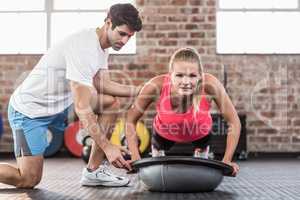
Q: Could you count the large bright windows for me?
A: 2